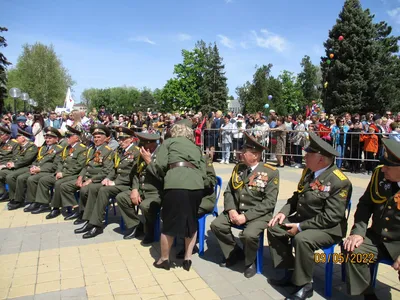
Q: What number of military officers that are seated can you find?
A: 11